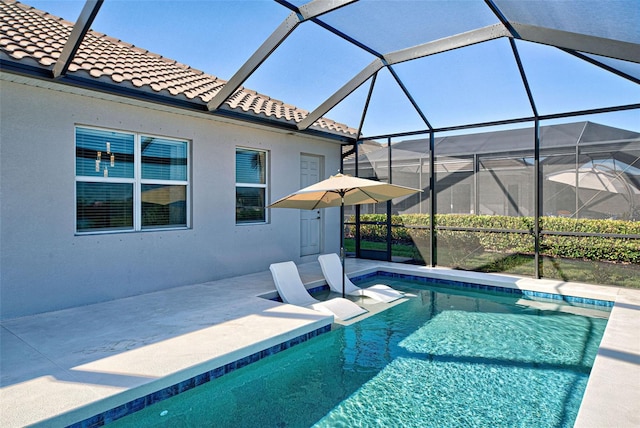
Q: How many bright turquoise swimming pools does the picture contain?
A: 1